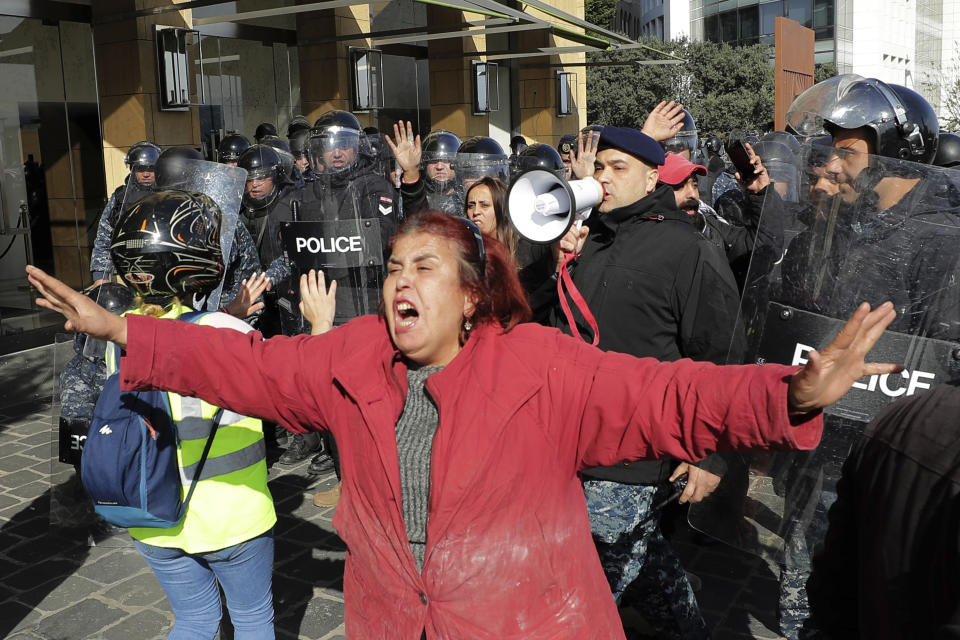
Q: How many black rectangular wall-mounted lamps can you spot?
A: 4